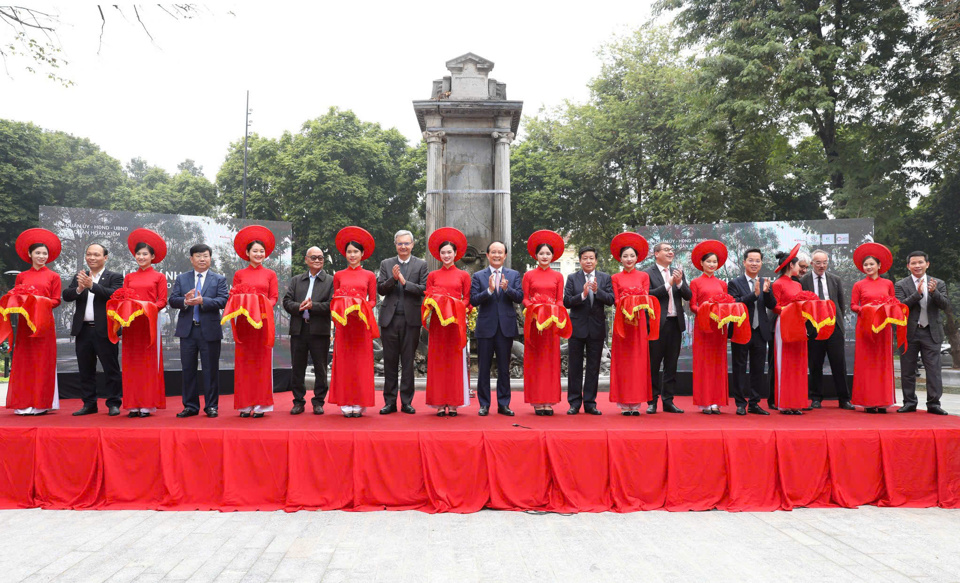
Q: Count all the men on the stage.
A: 11